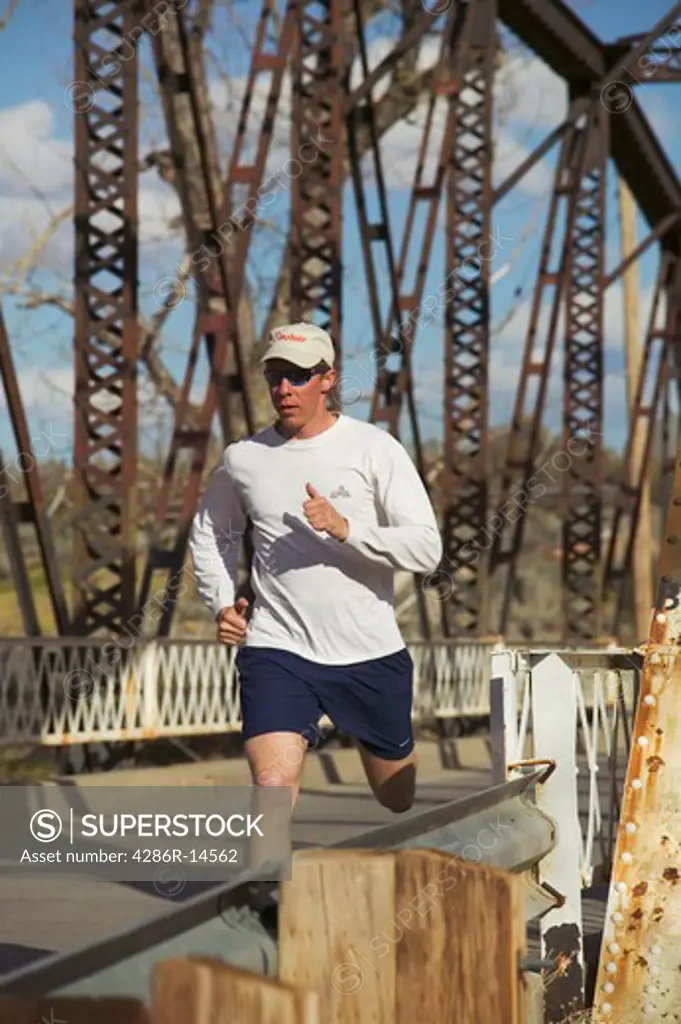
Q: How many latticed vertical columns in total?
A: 4